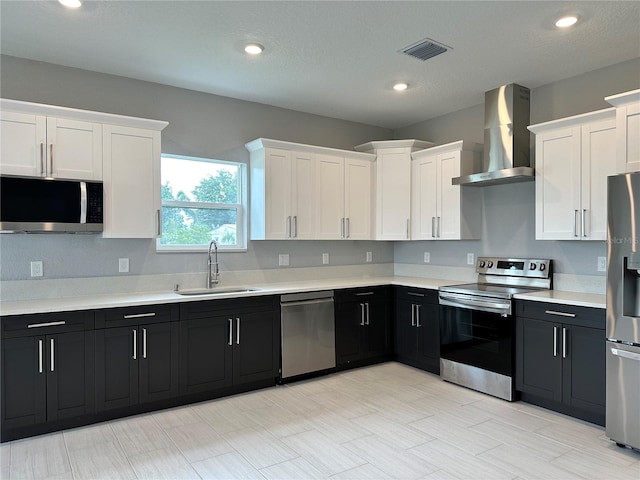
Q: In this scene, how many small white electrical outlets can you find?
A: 8